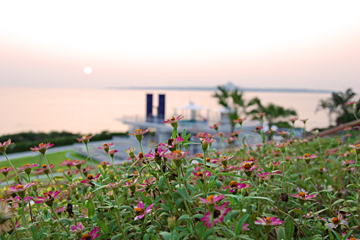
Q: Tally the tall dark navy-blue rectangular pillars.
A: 2